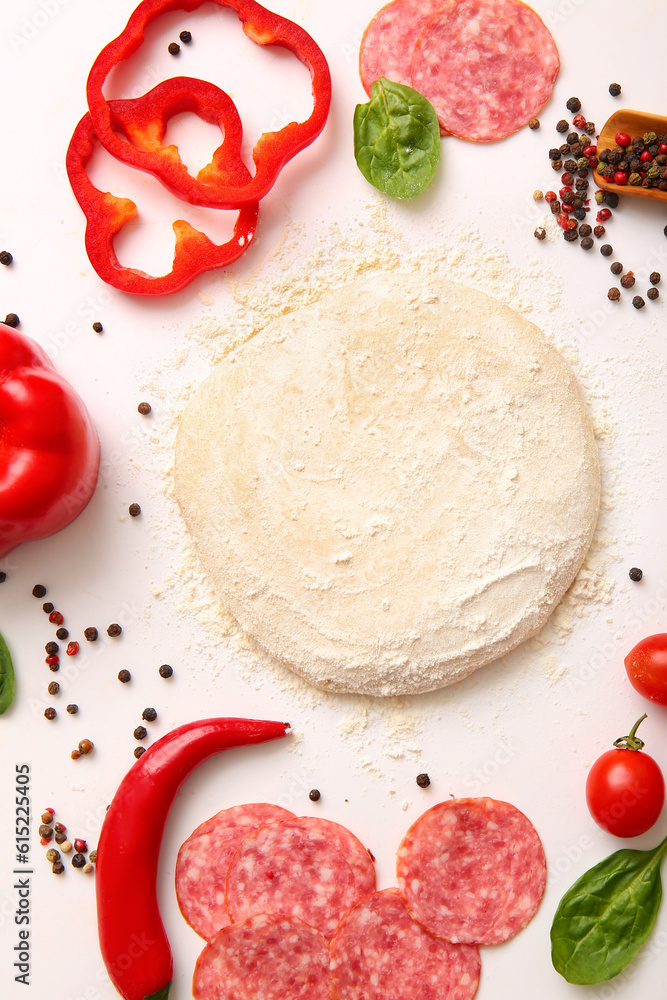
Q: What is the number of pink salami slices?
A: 7